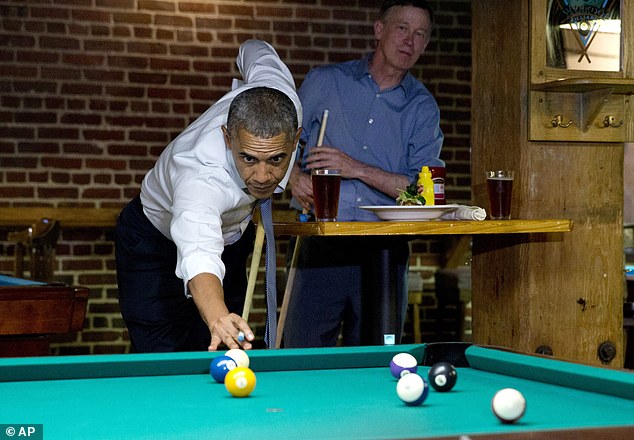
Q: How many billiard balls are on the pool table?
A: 7